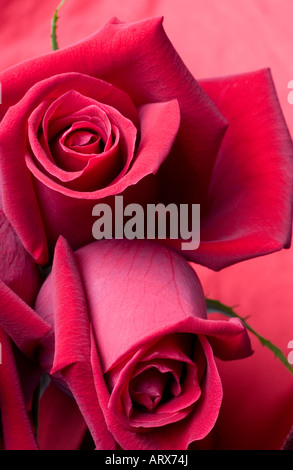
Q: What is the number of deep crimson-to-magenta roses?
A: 2